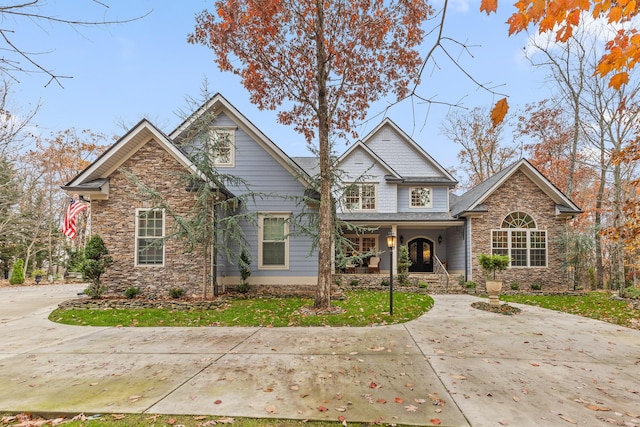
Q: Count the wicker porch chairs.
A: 2